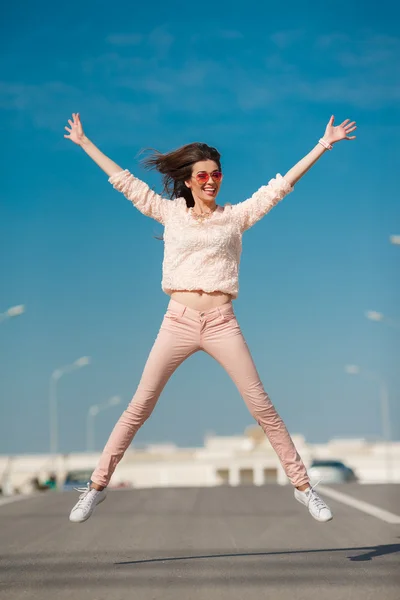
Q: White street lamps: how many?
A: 6